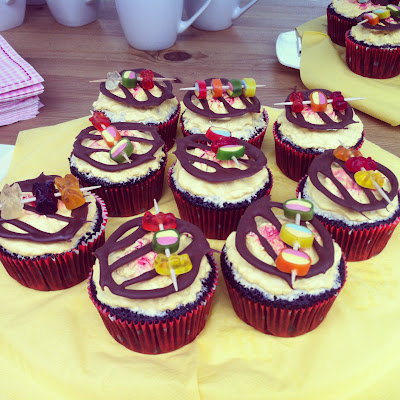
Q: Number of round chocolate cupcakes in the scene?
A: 11